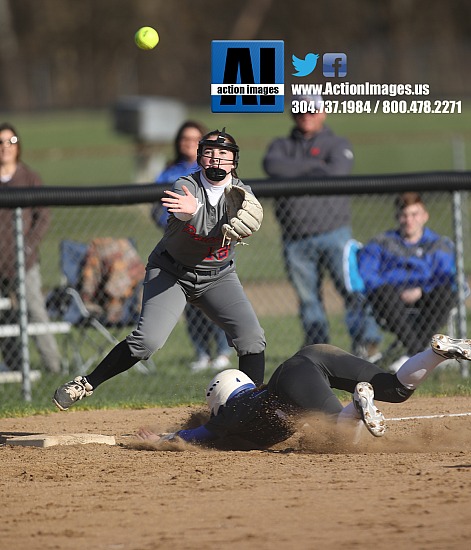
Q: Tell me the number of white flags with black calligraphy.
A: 0